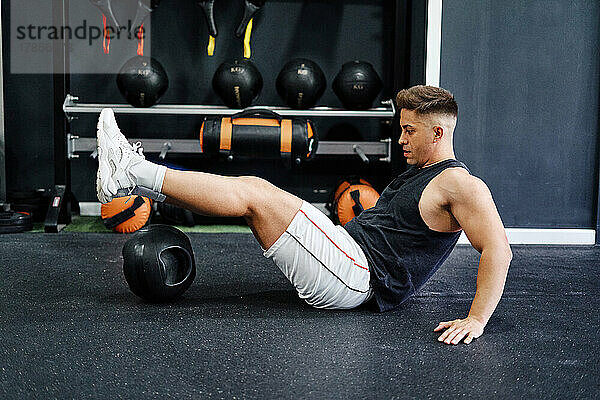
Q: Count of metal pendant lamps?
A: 0